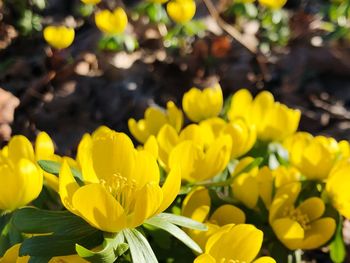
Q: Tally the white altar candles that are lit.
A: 0